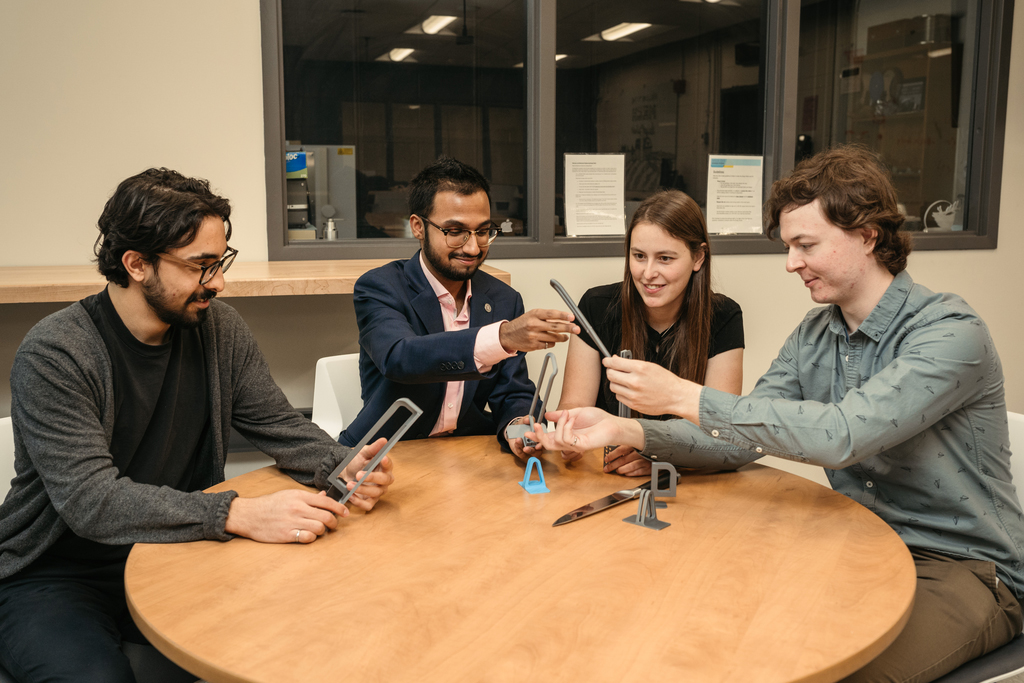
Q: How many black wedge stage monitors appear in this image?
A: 0